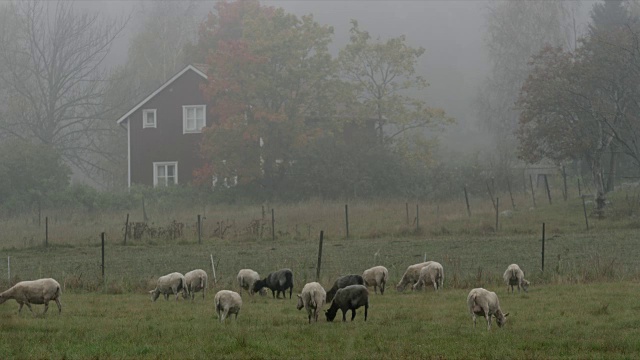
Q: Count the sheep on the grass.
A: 14